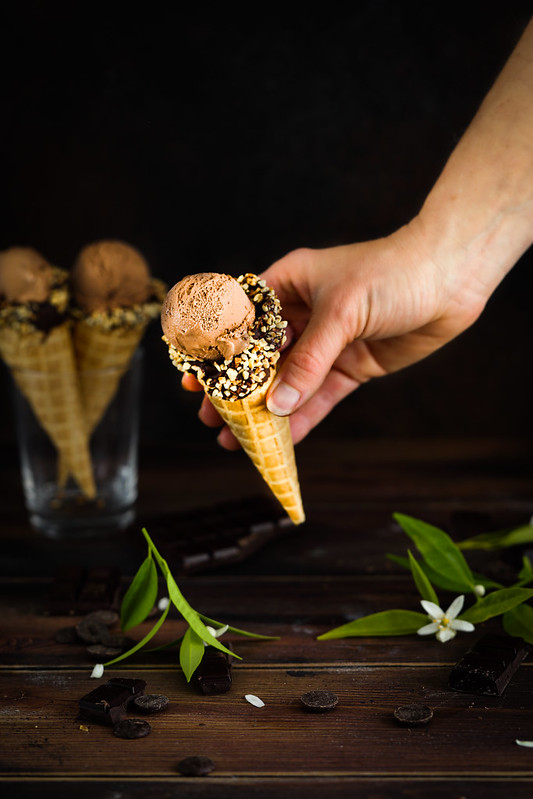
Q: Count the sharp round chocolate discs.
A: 5